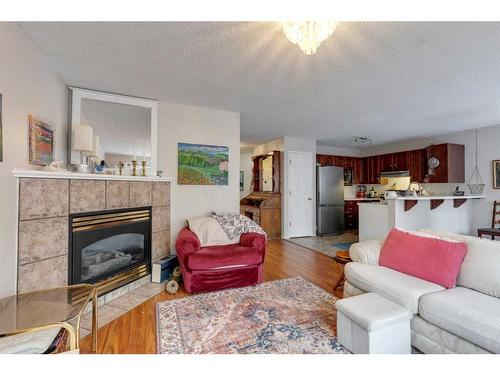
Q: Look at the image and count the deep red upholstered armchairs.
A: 1